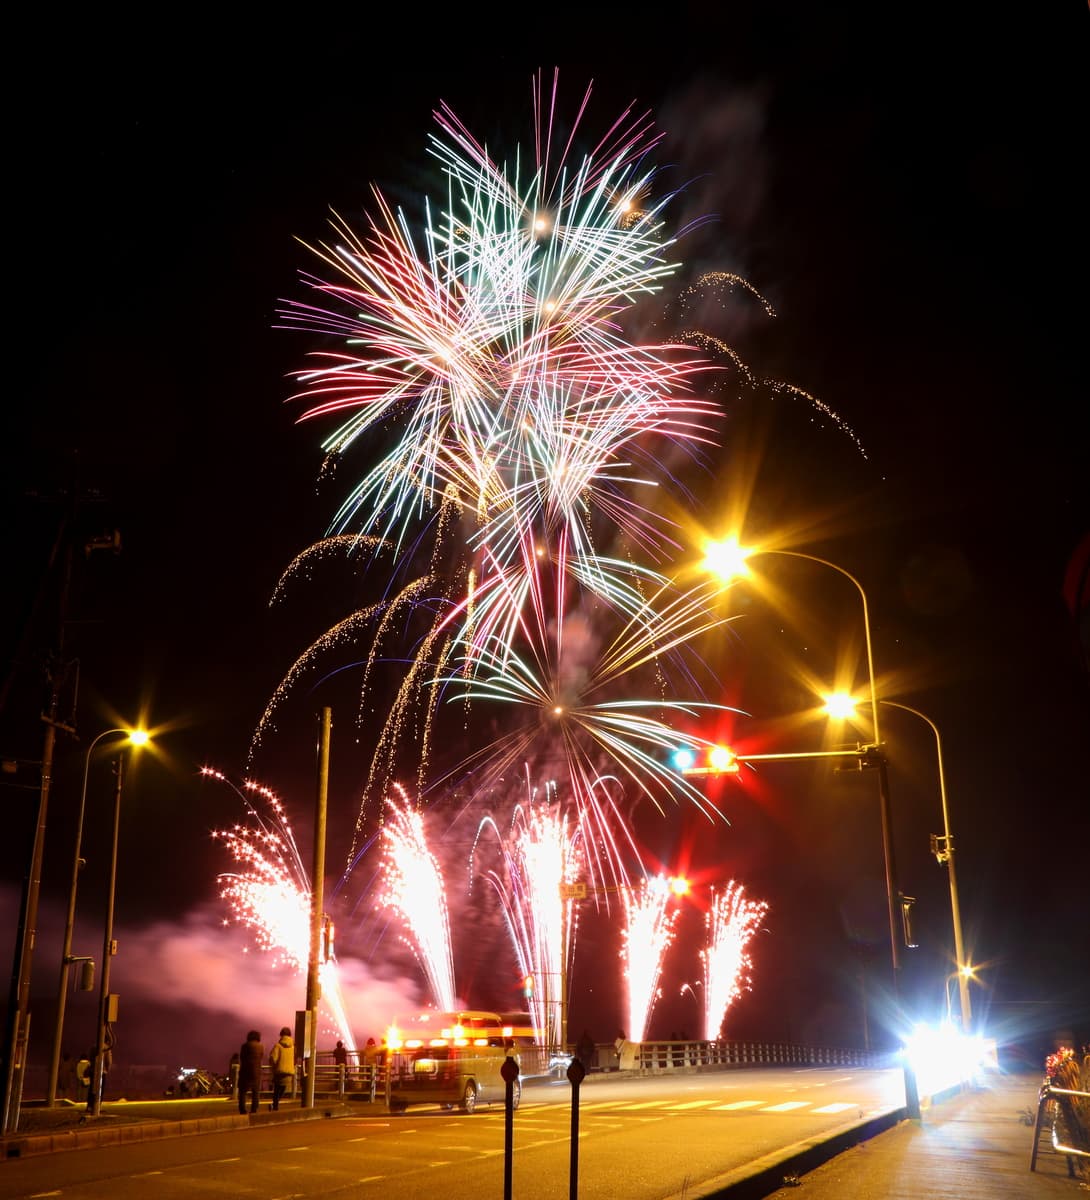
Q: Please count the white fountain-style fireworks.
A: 5